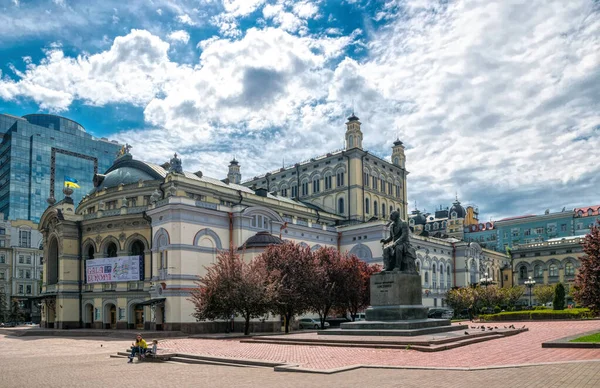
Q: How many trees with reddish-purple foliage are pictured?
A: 5